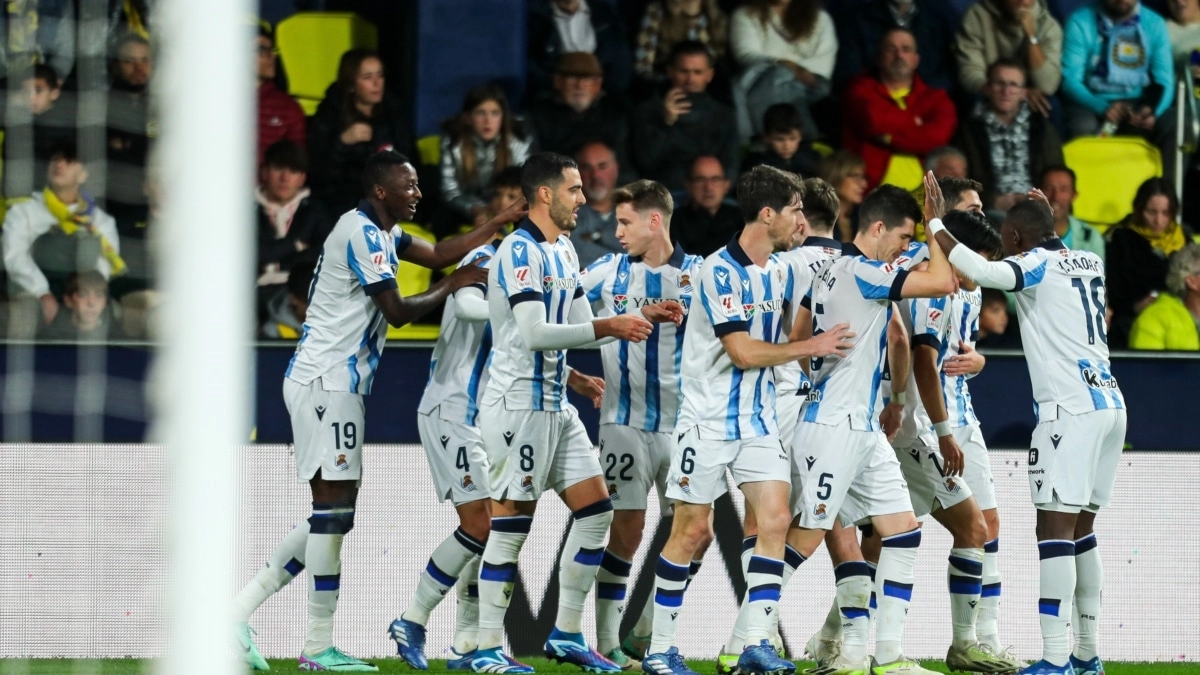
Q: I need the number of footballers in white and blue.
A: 10